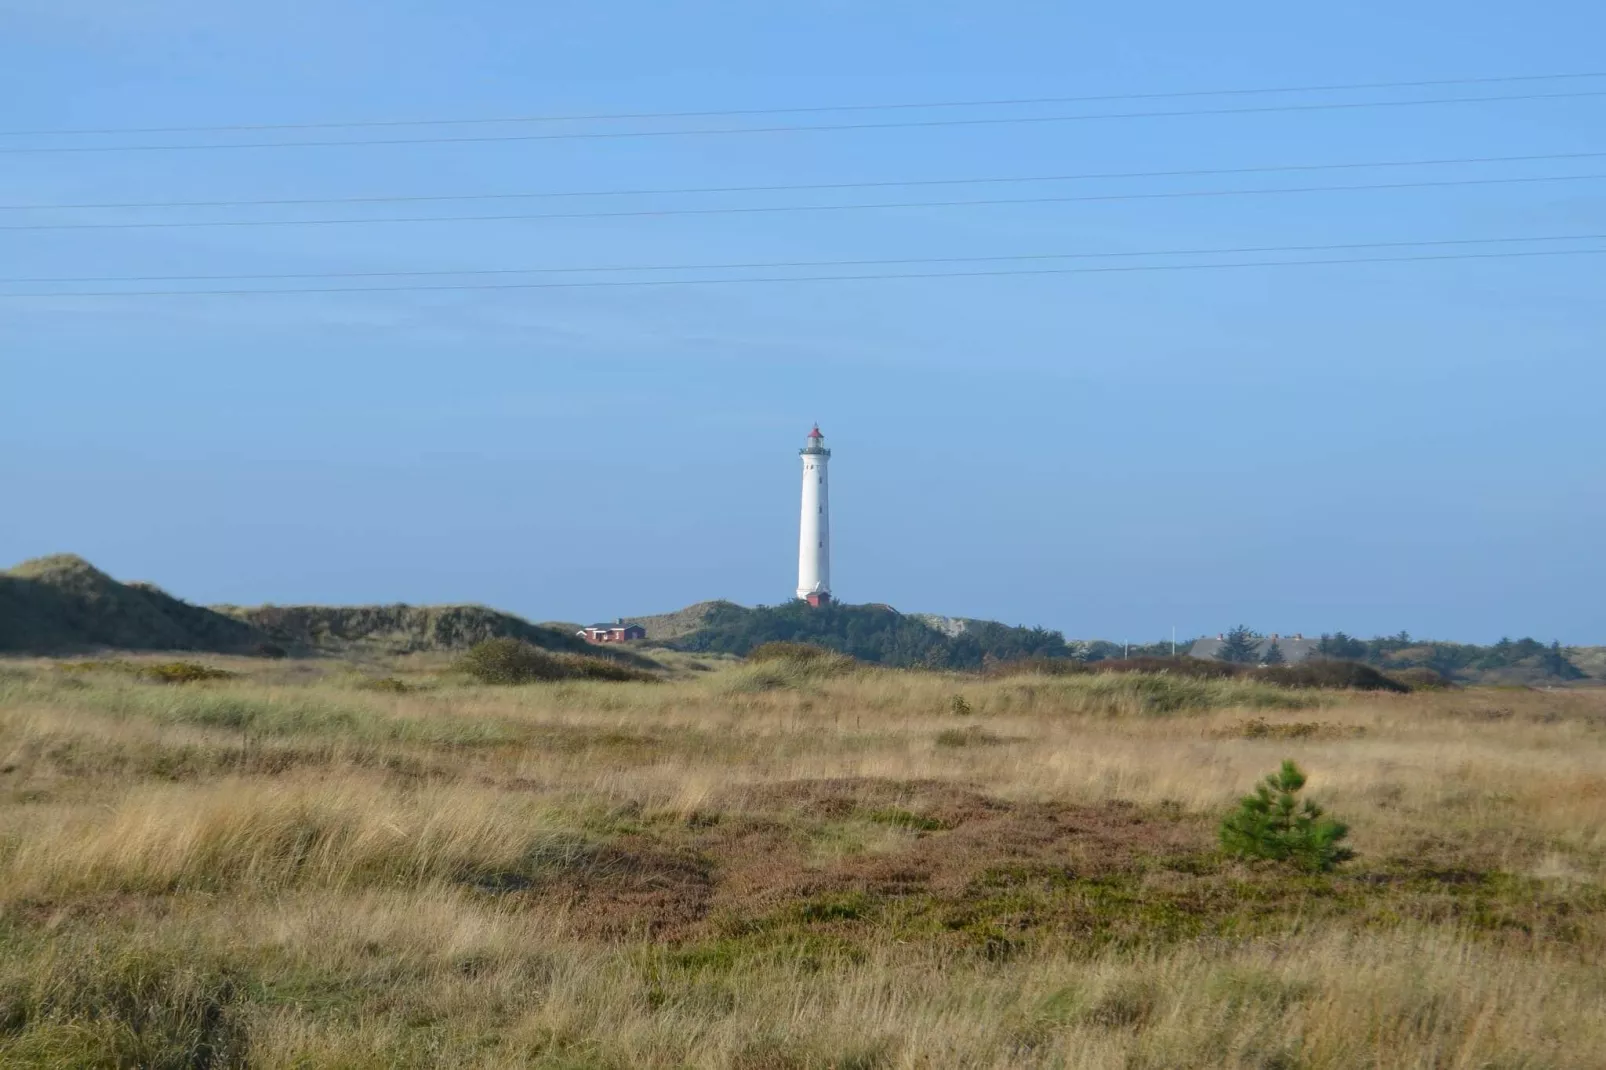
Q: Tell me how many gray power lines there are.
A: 6